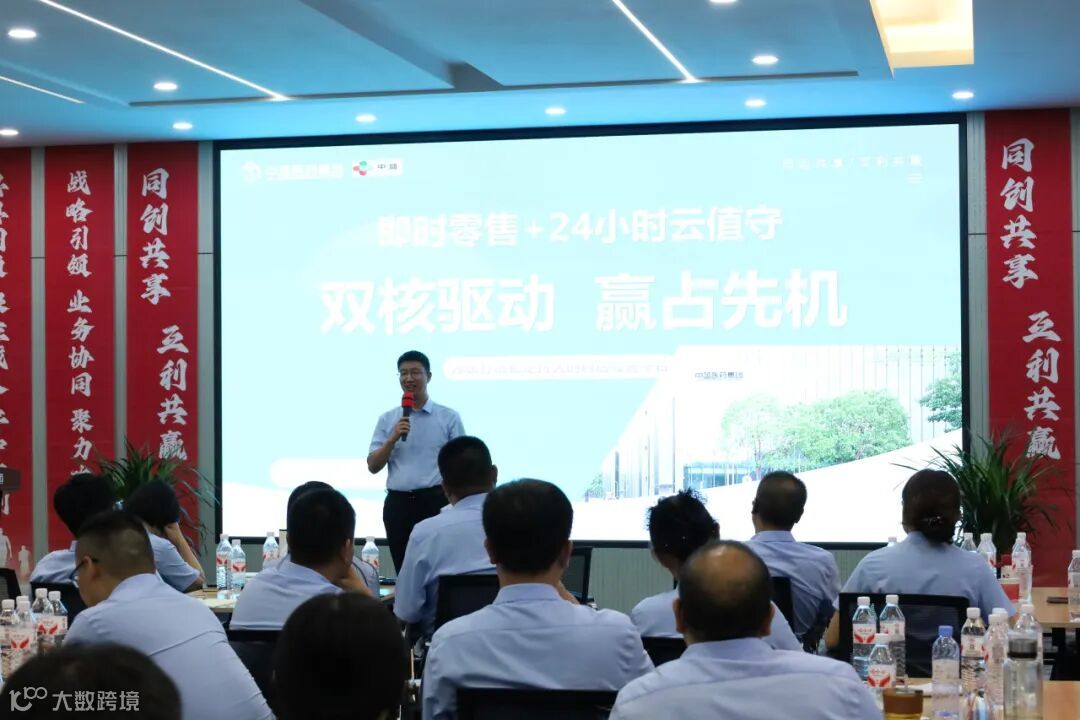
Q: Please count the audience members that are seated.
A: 13